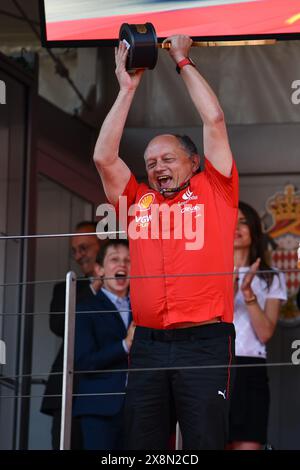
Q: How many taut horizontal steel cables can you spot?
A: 5